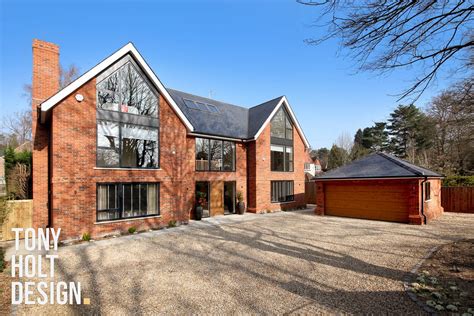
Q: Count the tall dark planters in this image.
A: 2